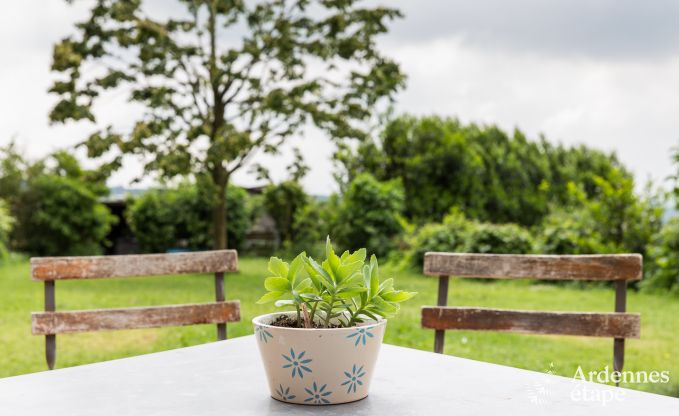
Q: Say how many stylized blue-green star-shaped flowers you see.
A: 6